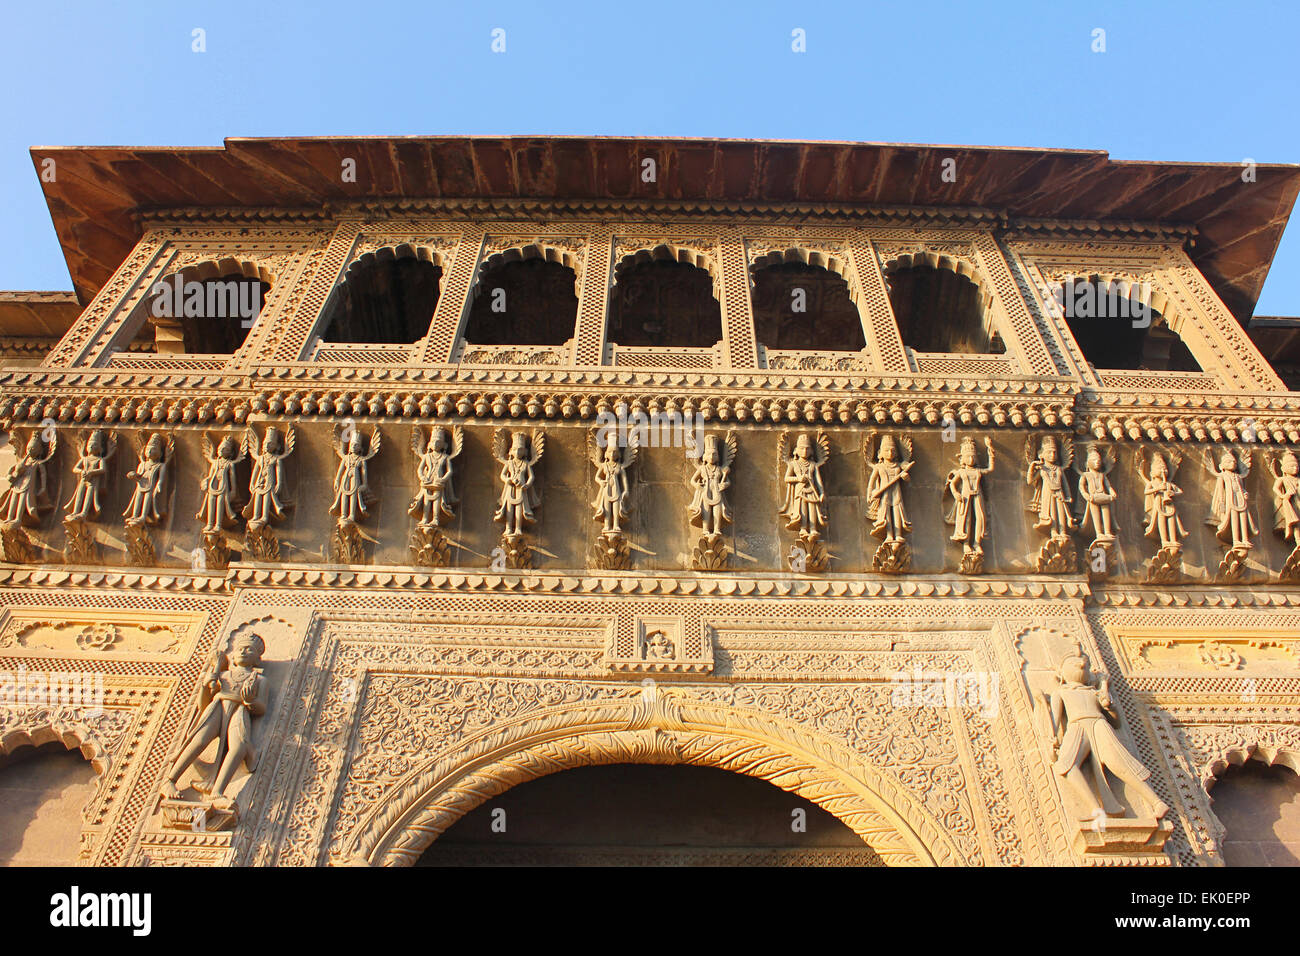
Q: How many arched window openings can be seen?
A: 7